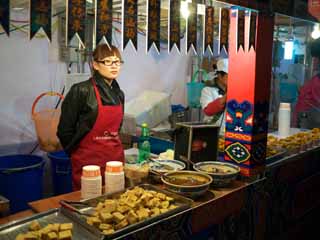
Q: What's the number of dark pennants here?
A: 12